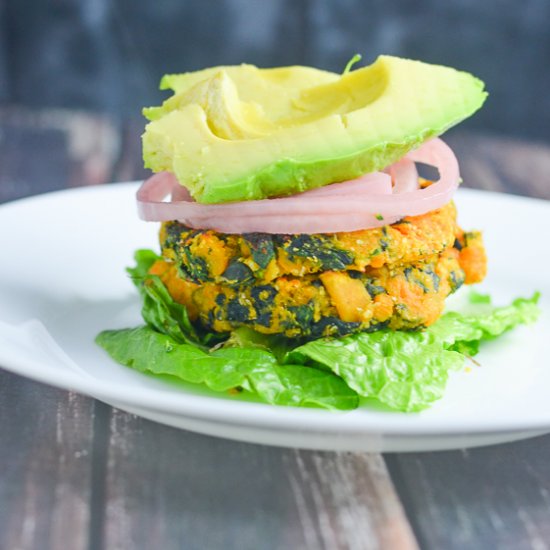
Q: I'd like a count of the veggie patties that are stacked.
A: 2